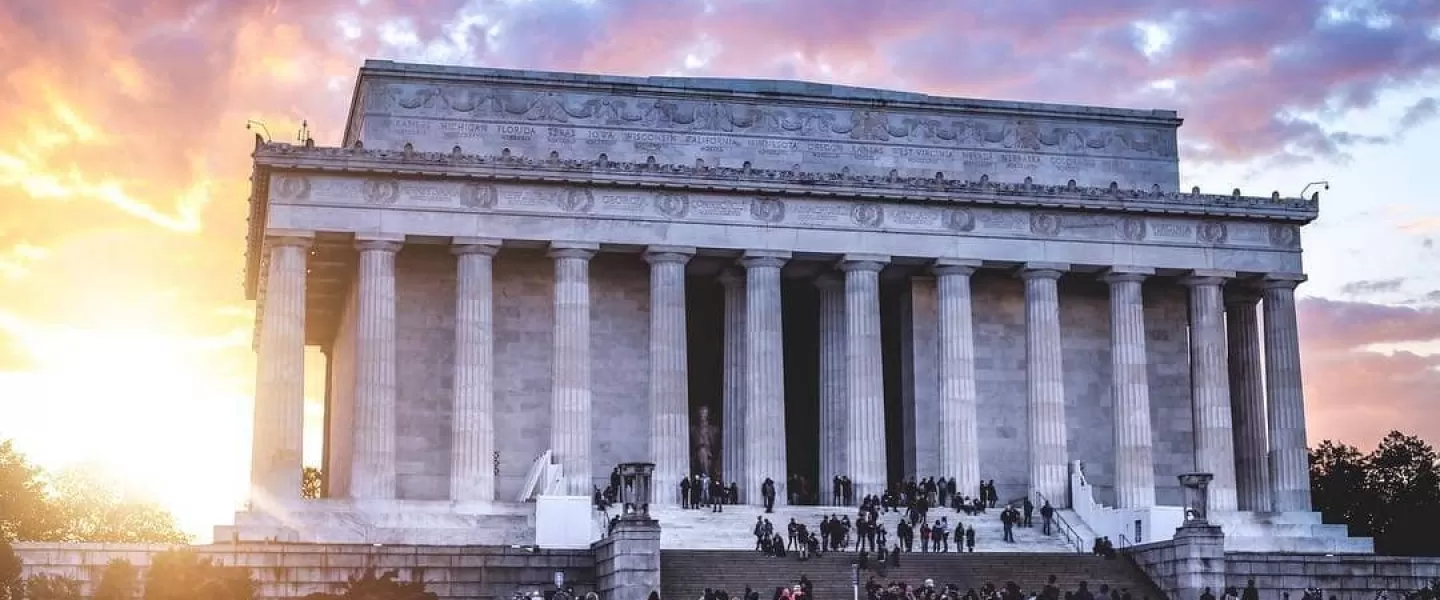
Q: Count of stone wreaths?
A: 12